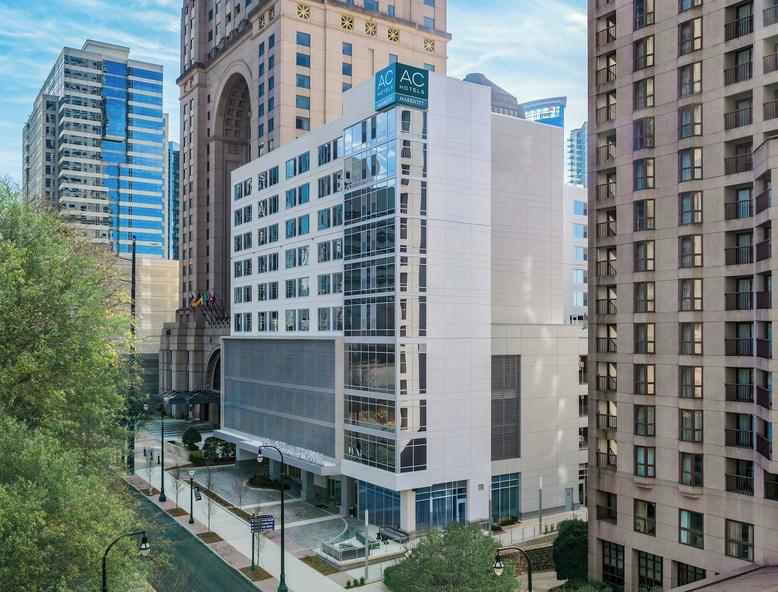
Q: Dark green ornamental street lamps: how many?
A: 5